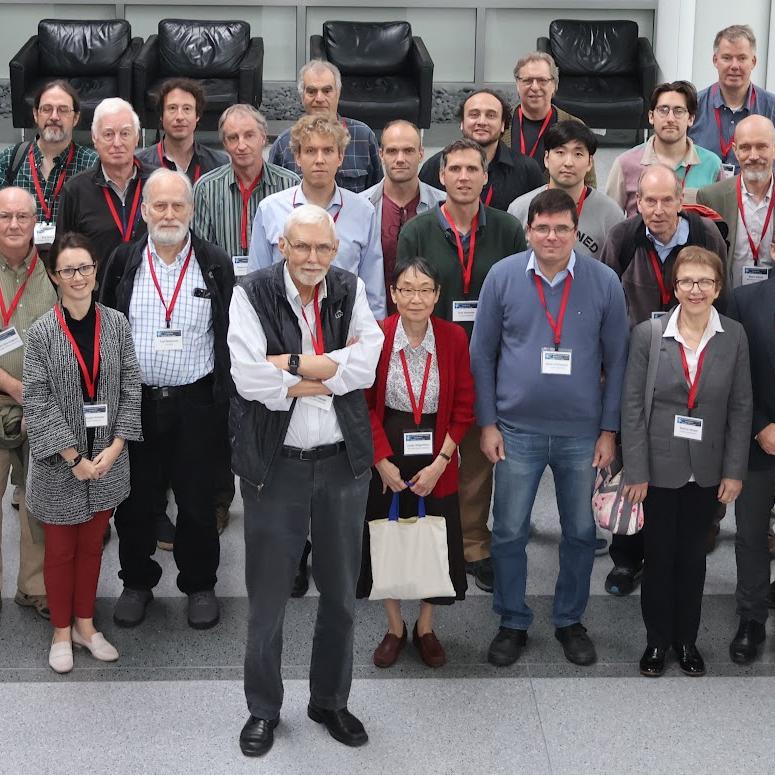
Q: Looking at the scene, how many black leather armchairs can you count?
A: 4